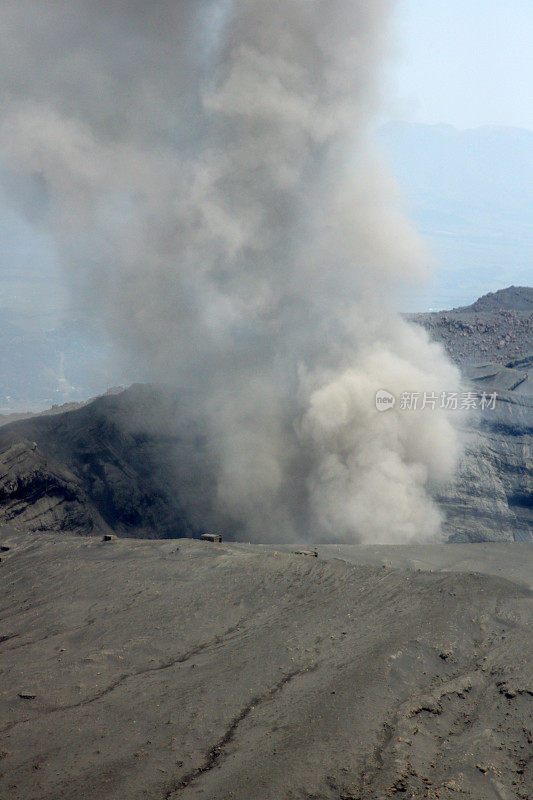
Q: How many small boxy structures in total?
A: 3